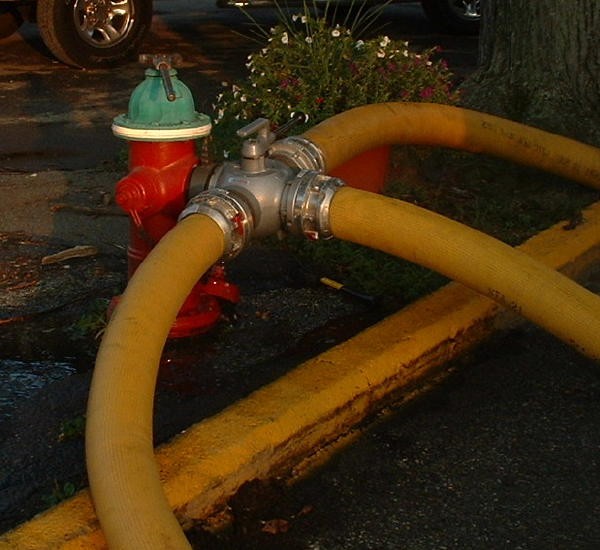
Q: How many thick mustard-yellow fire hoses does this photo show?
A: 3